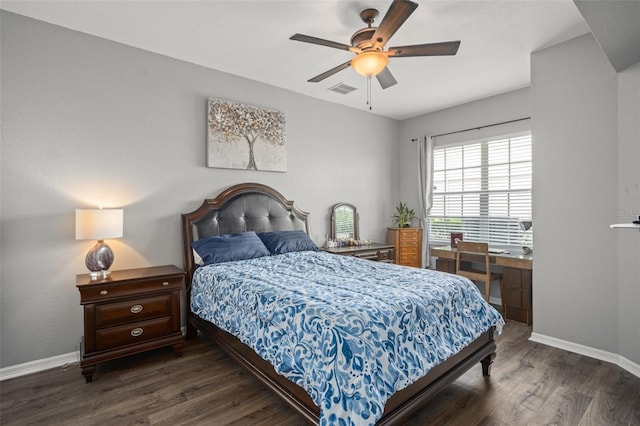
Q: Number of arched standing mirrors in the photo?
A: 1